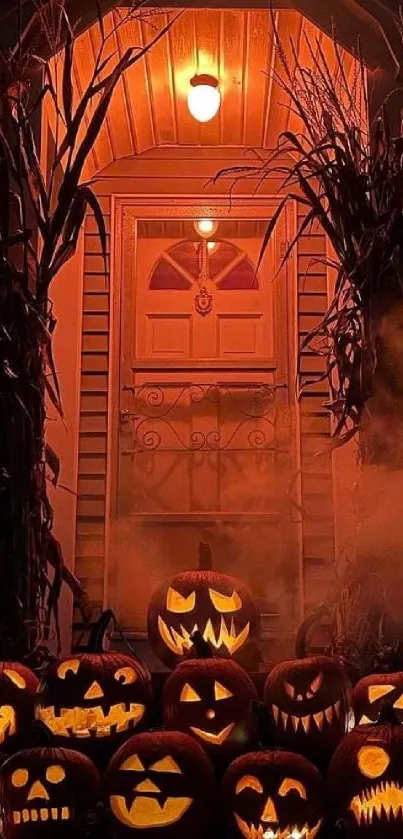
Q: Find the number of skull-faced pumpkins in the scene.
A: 1